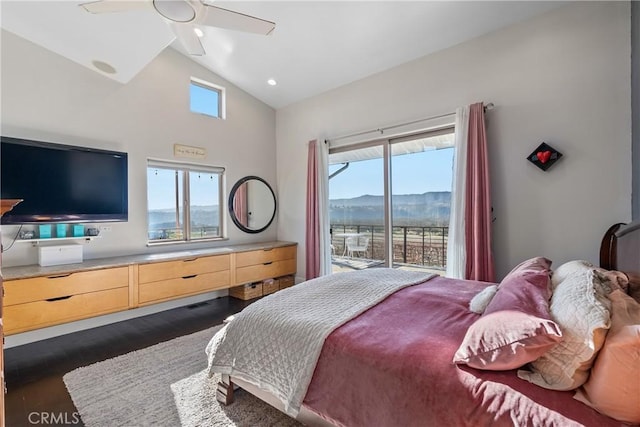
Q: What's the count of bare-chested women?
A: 0